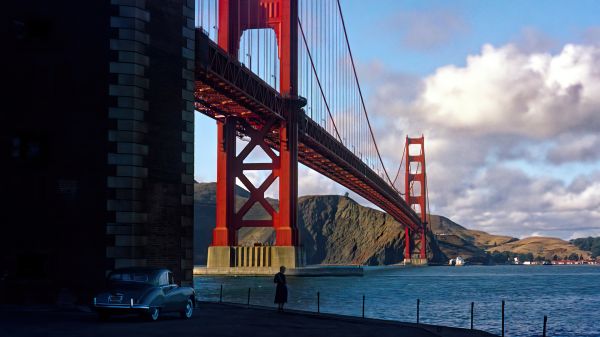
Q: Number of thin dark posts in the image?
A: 8